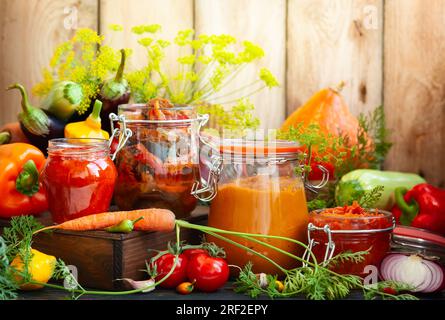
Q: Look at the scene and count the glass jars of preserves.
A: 4